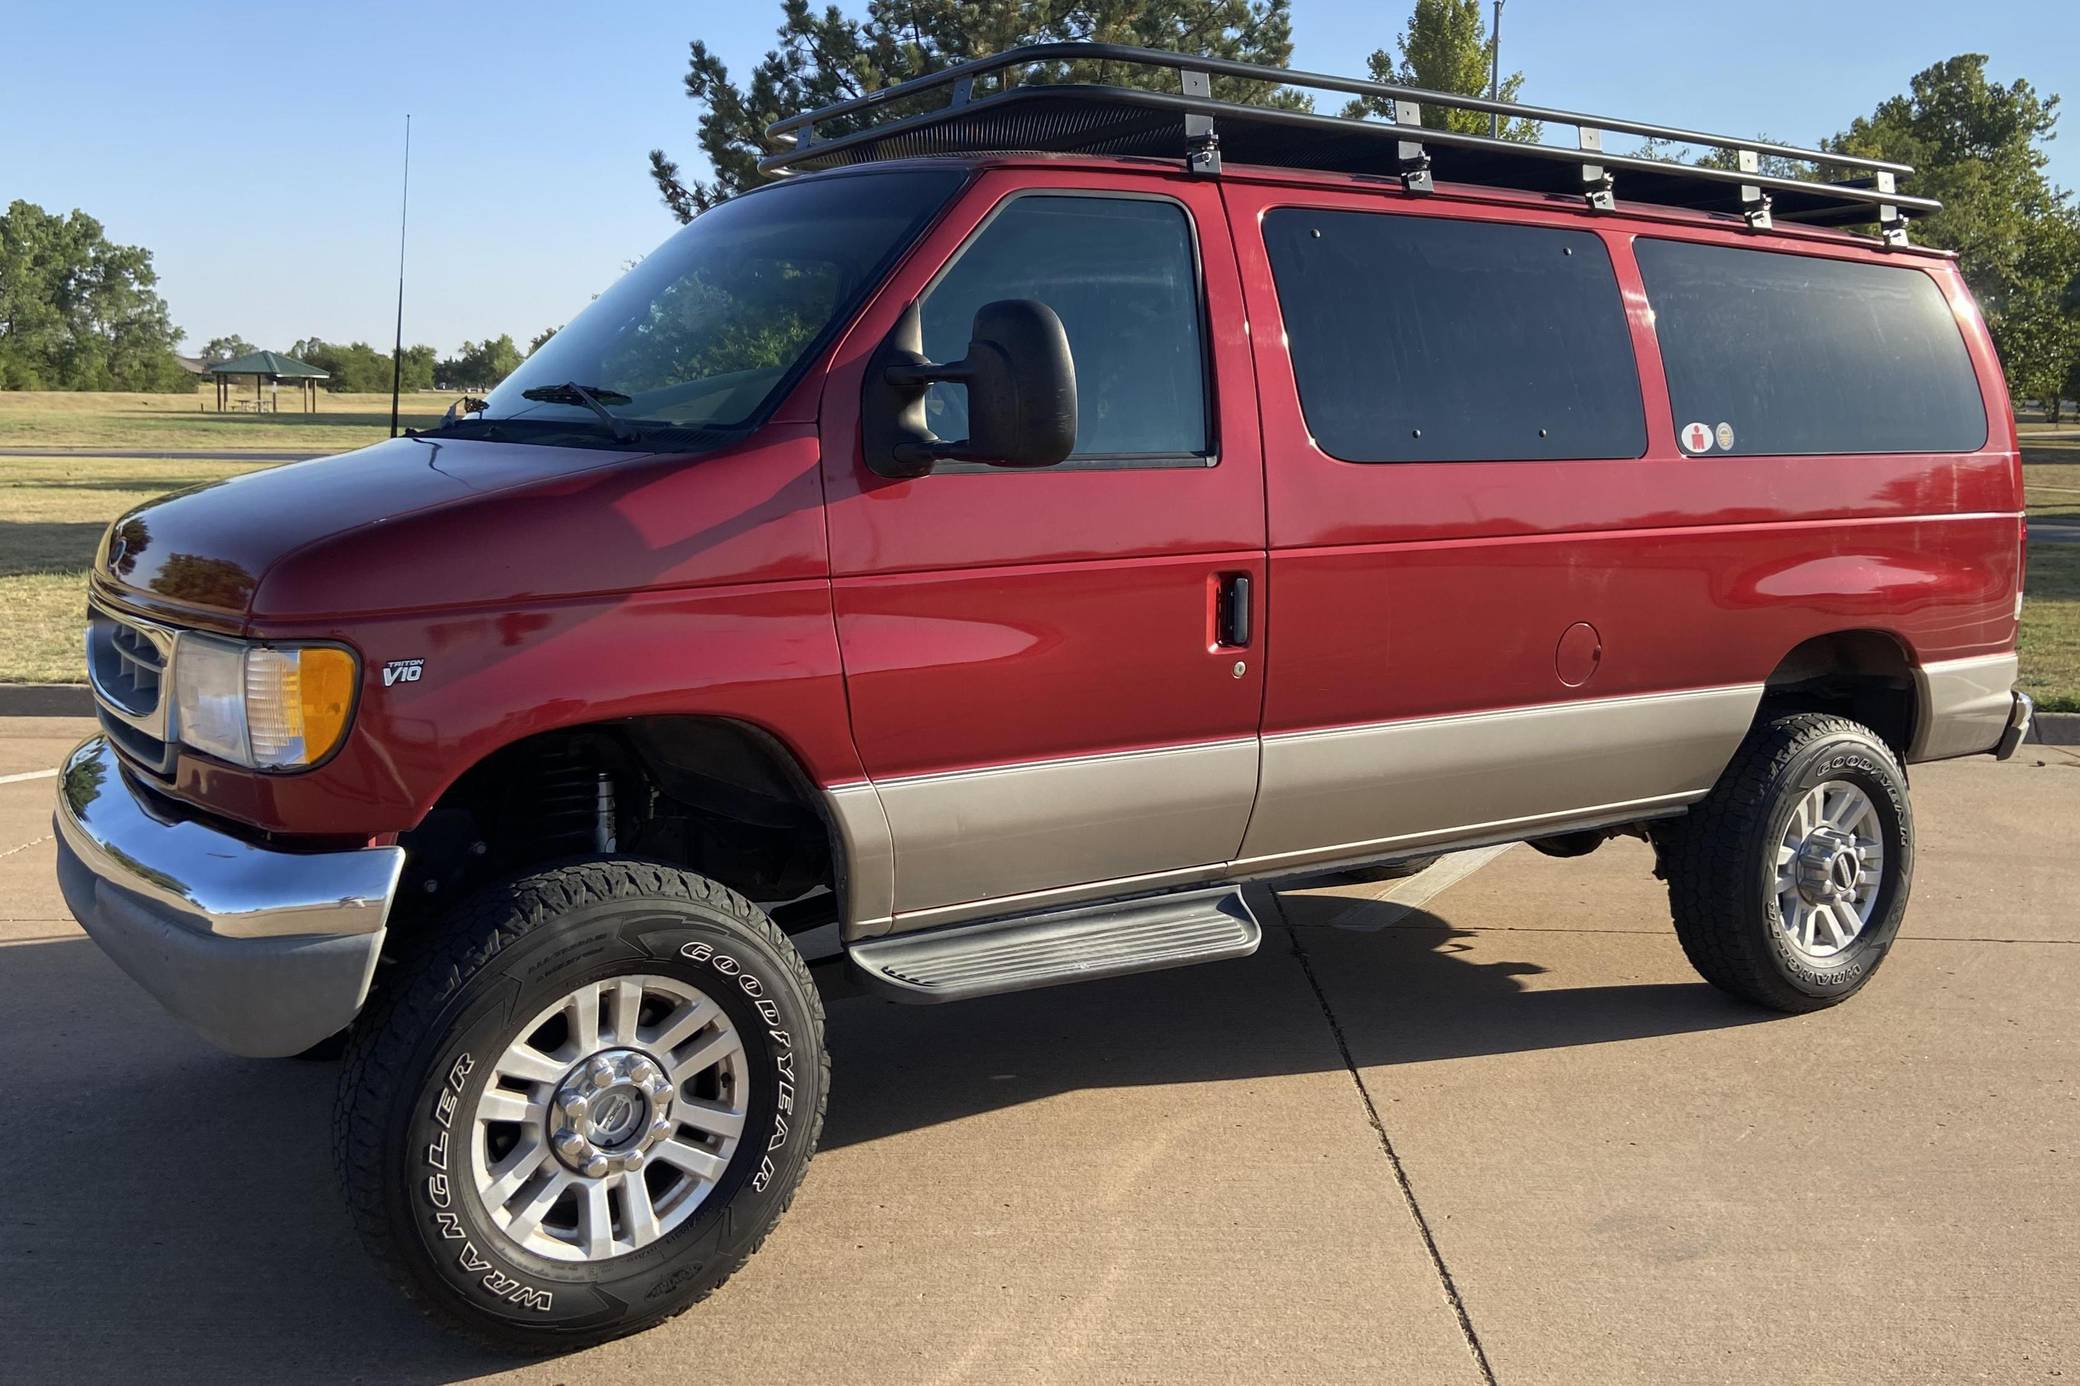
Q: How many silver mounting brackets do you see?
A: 5